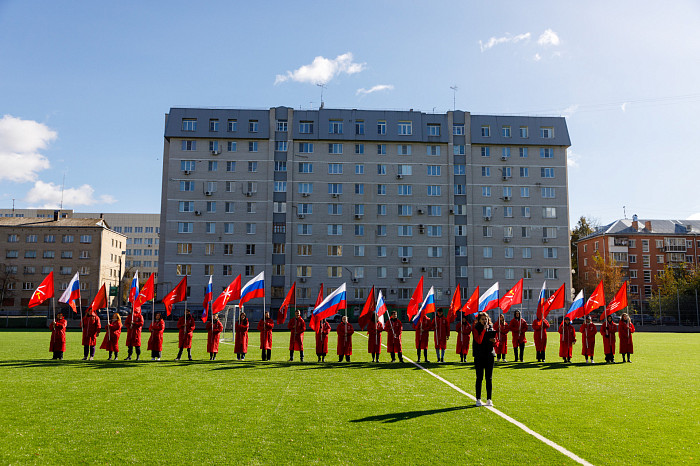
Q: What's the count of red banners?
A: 15